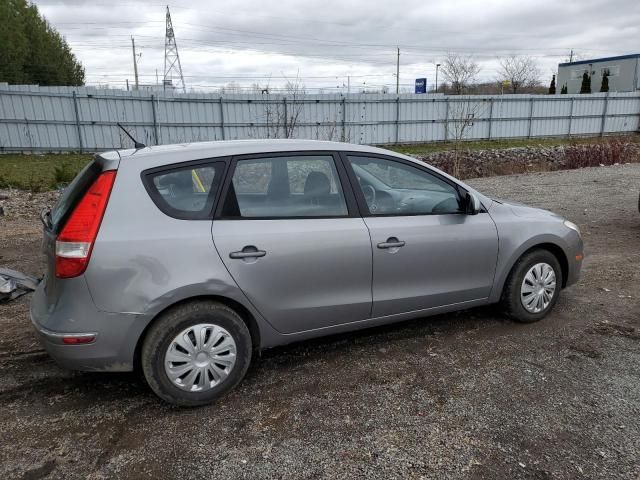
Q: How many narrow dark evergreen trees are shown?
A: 4